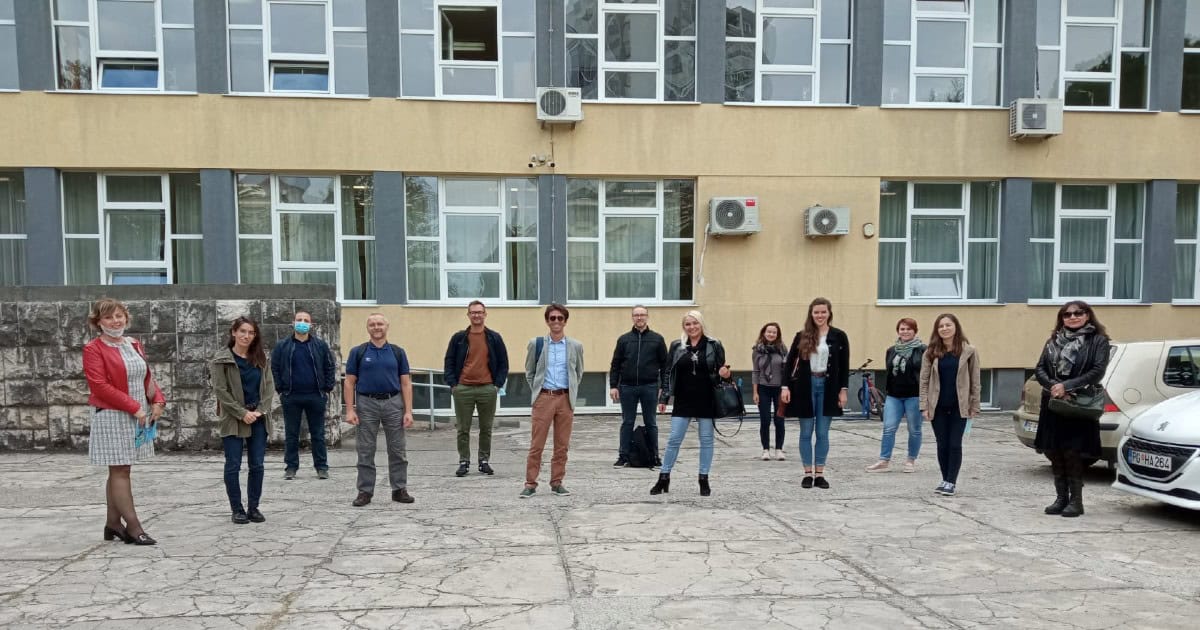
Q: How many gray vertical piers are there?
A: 14